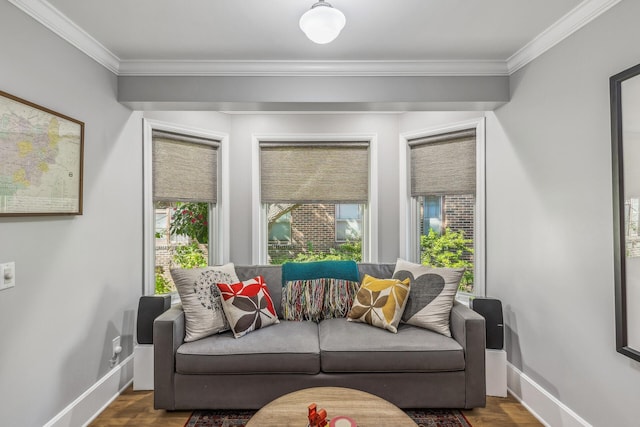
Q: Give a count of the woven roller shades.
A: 3